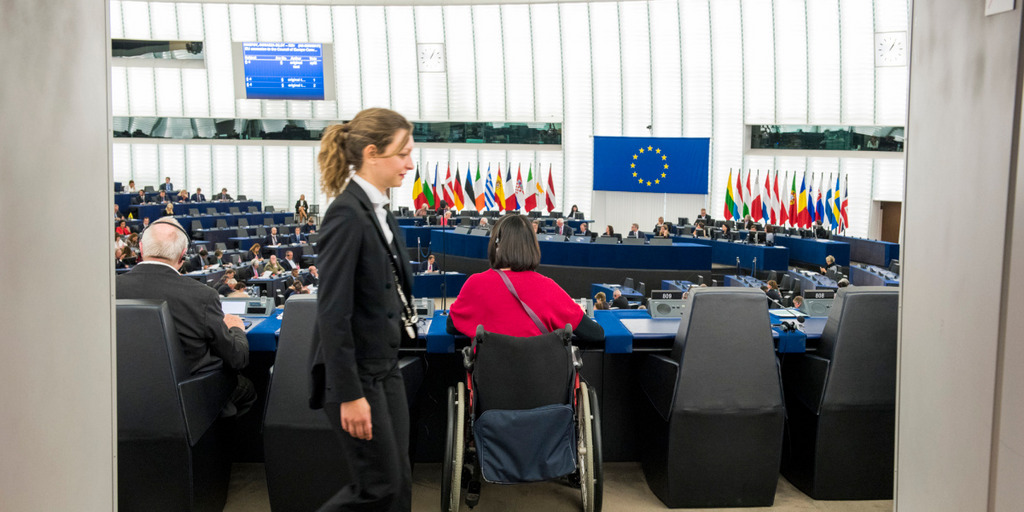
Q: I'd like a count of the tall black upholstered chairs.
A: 4